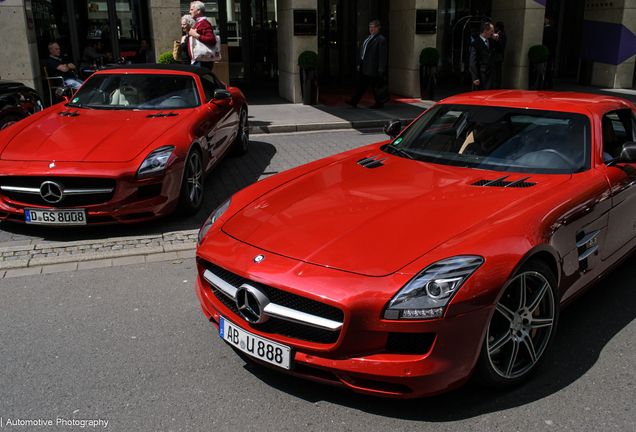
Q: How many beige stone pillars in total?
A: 6